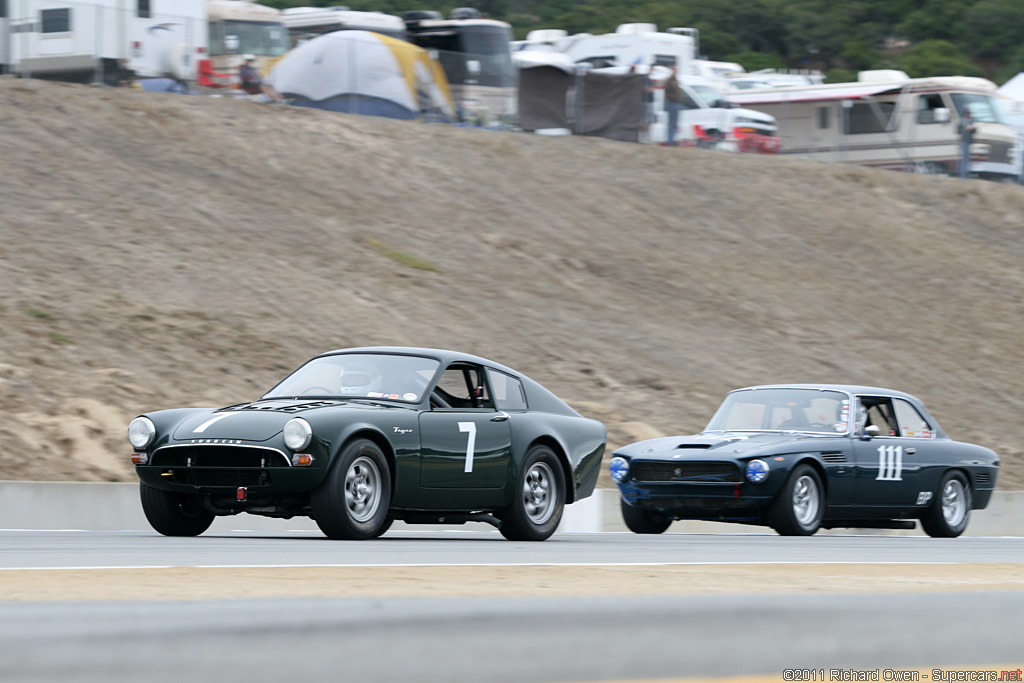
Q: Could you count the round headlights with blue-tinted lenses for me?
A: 2